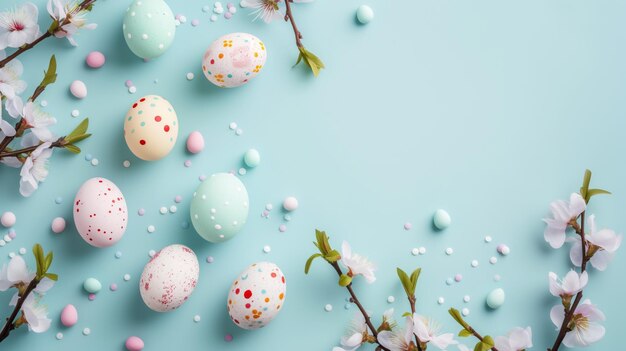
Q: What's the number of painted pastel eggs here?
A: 7